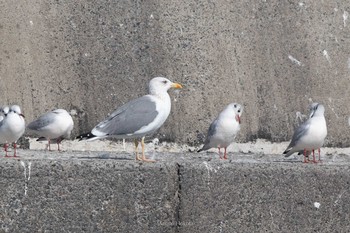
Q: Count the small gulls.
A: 5